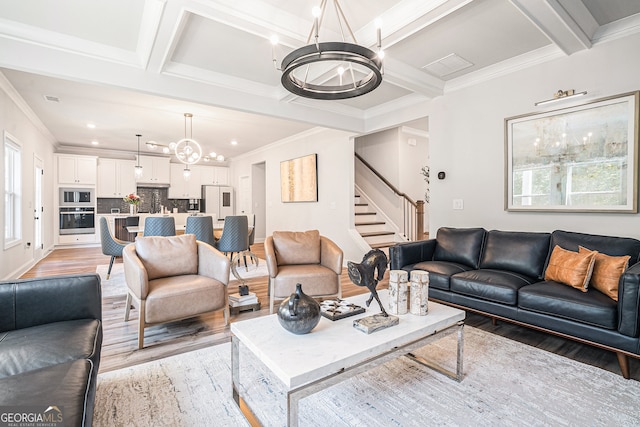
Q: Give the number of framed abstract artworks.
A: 2